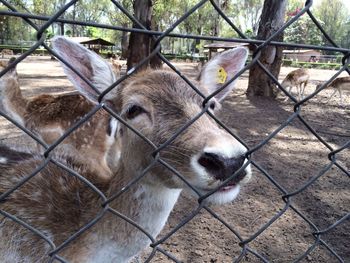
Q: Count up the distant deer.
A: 2